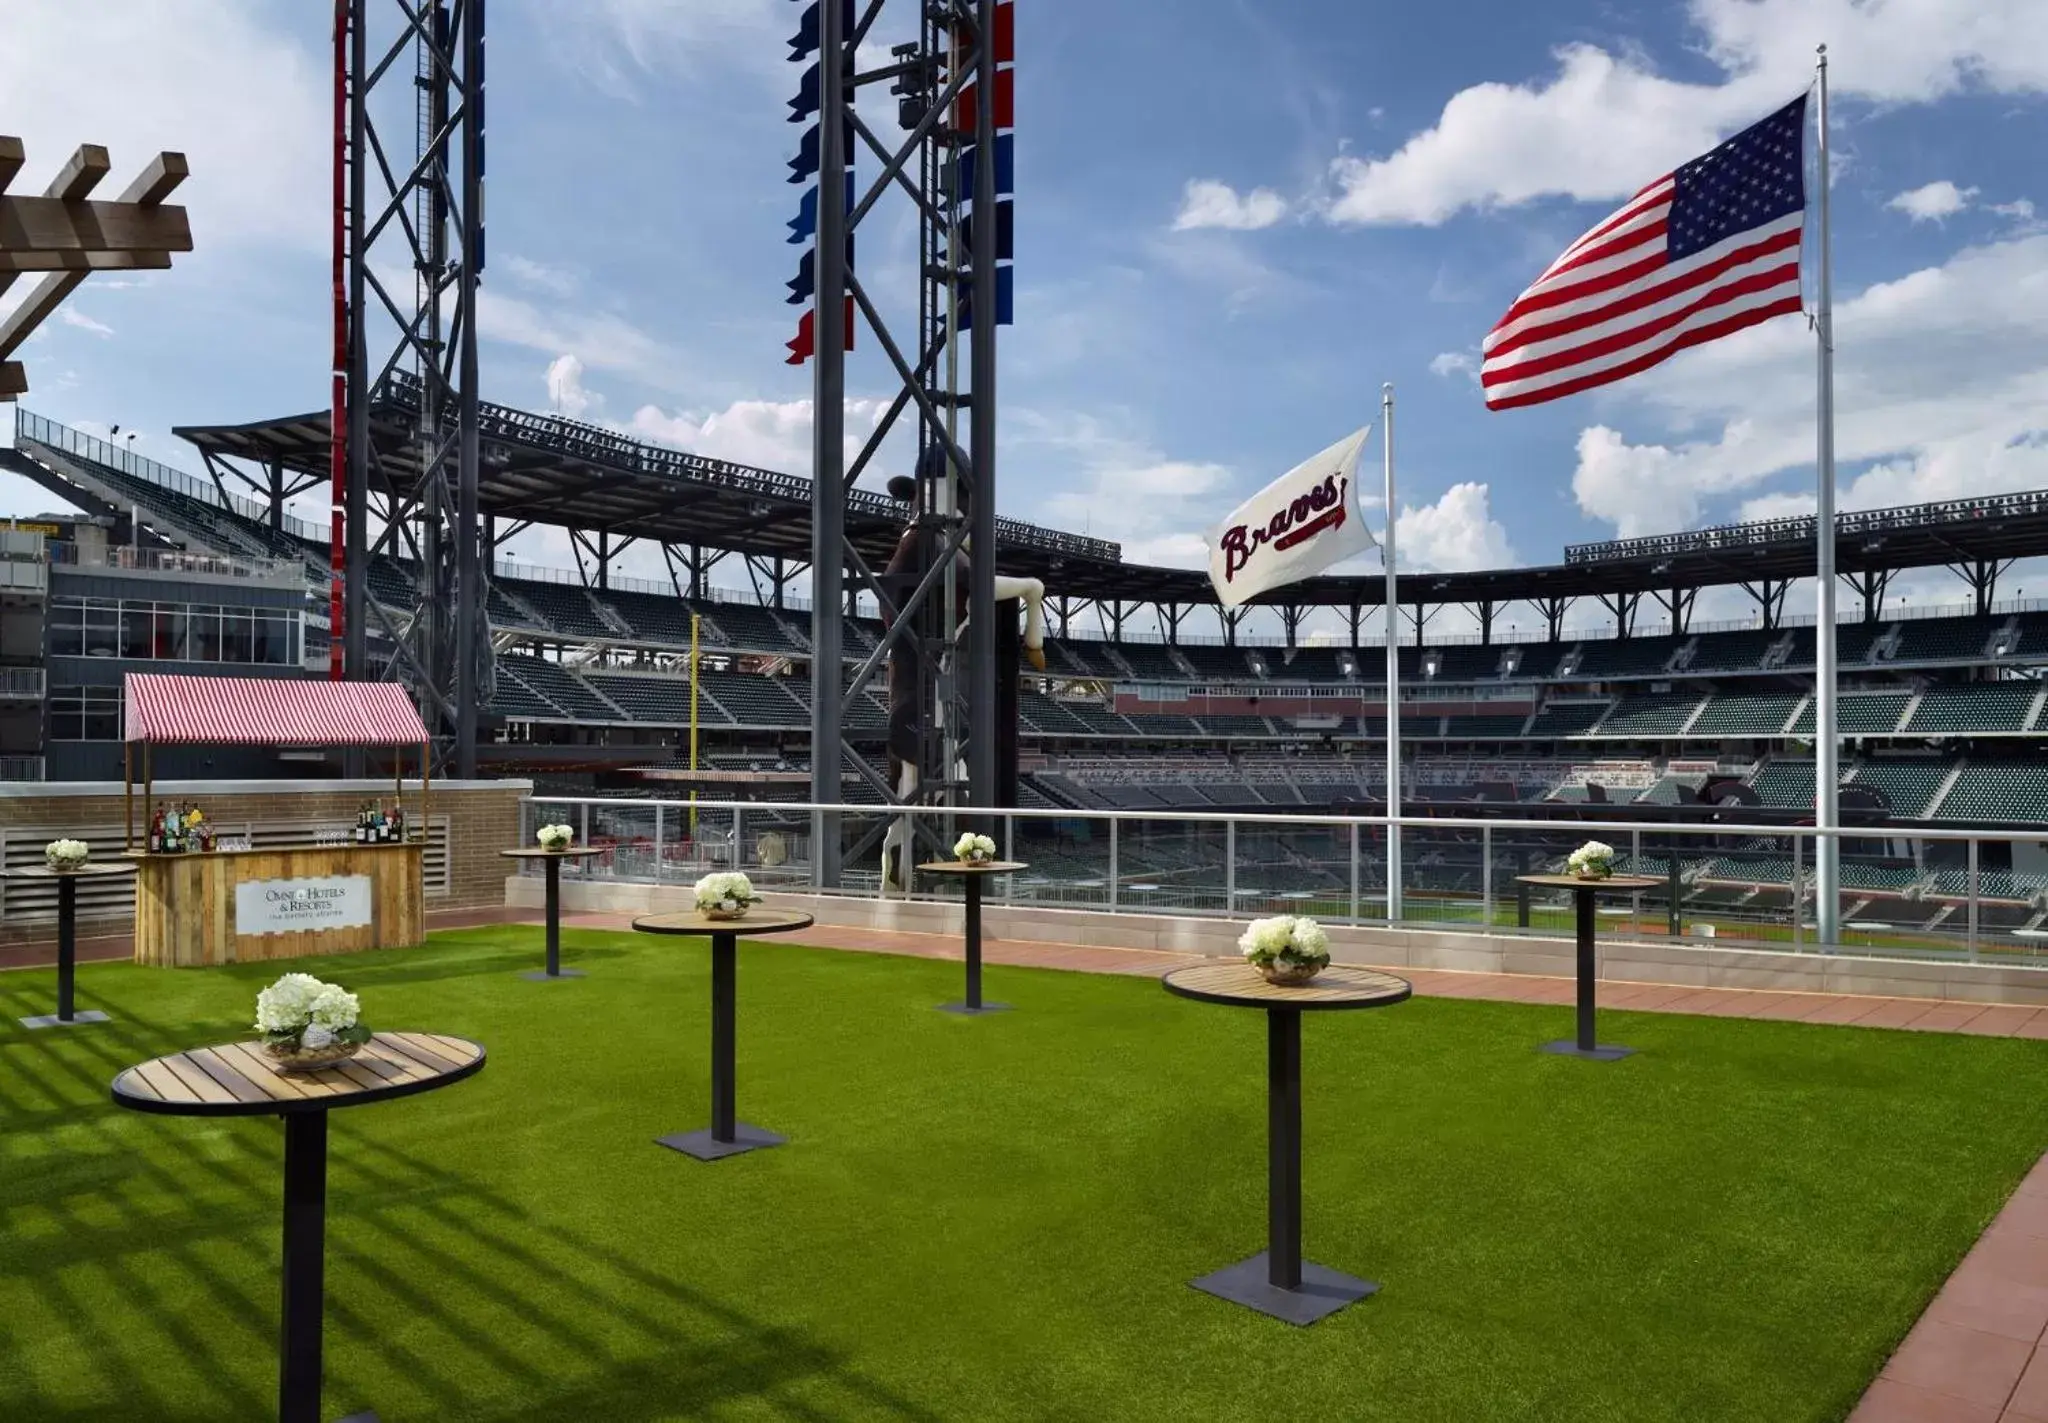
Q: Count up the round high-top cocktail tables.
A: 7